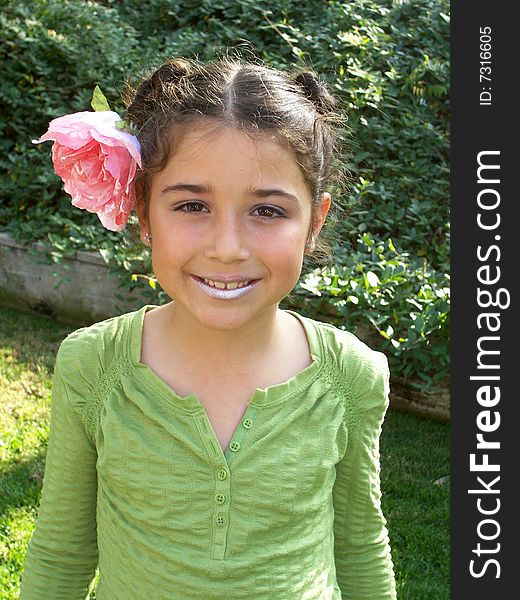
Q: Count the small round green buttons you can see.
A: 5